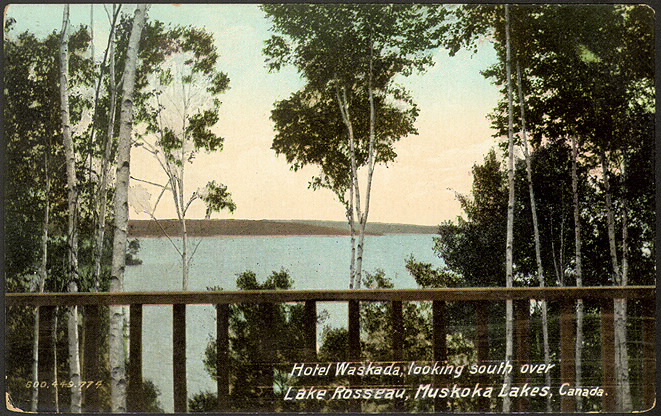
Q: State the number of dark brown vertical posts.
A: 15